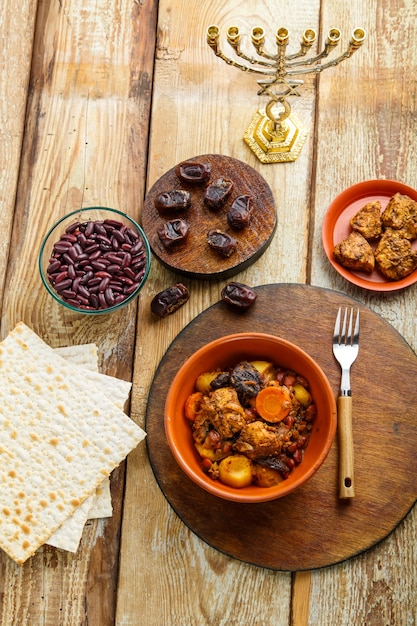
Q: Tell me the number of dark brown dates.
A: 8